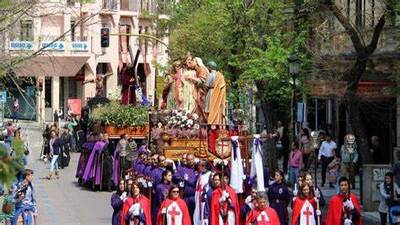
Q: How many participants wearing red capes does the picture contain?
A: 6